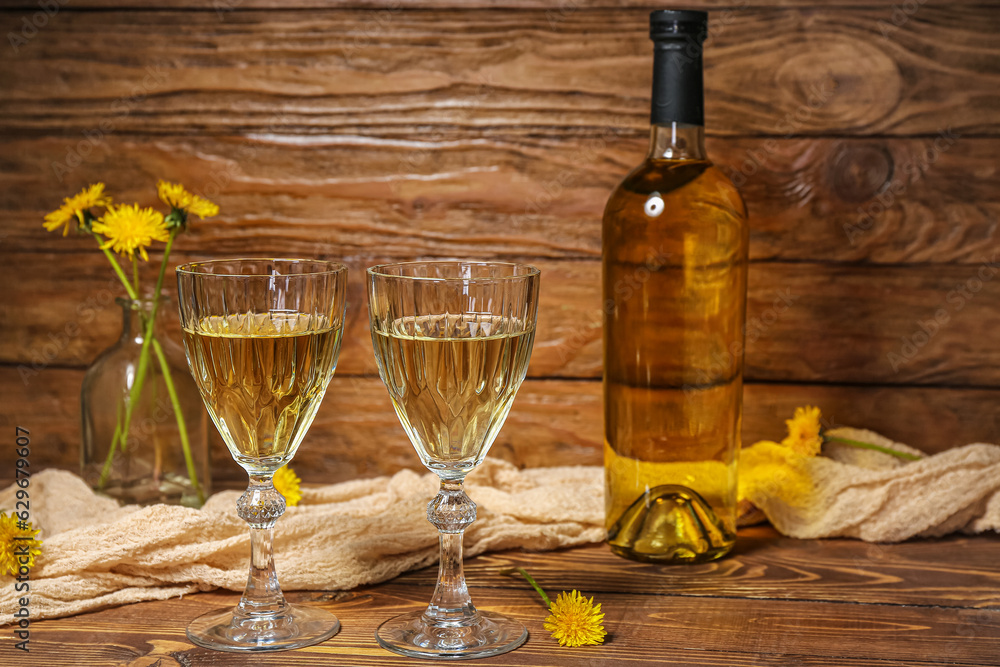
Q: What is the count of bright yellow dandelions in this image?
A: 7